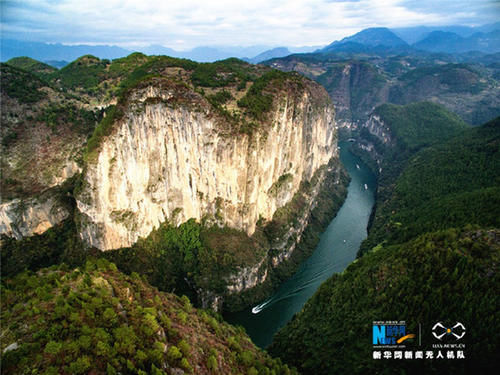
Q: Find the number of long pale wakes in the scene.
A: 1